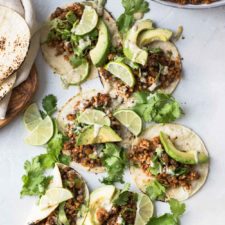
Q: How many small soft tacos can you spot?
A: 6